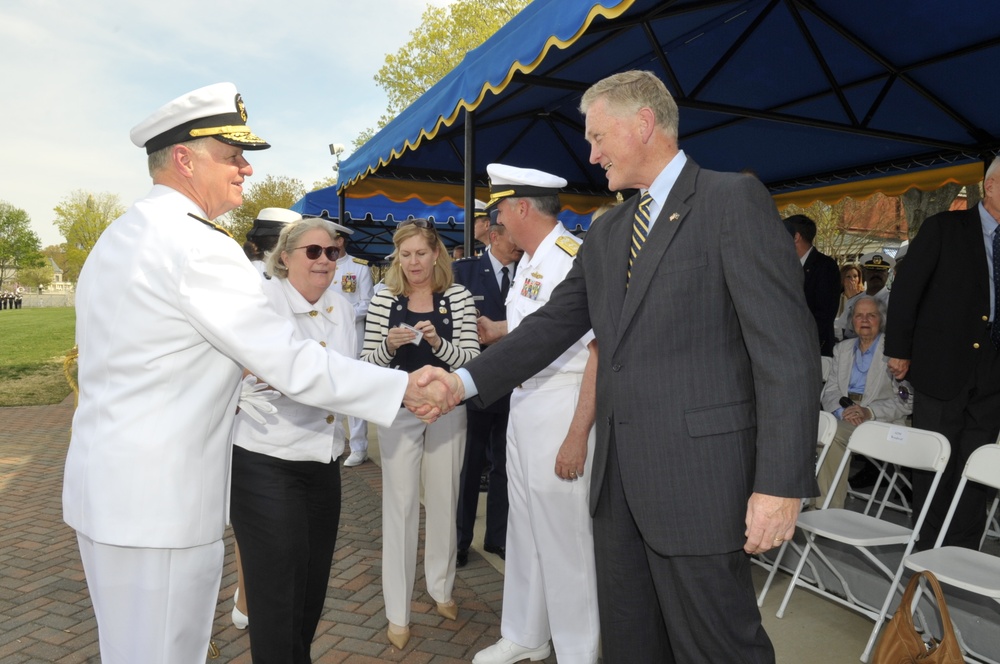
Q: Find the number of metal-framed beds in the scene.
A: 0